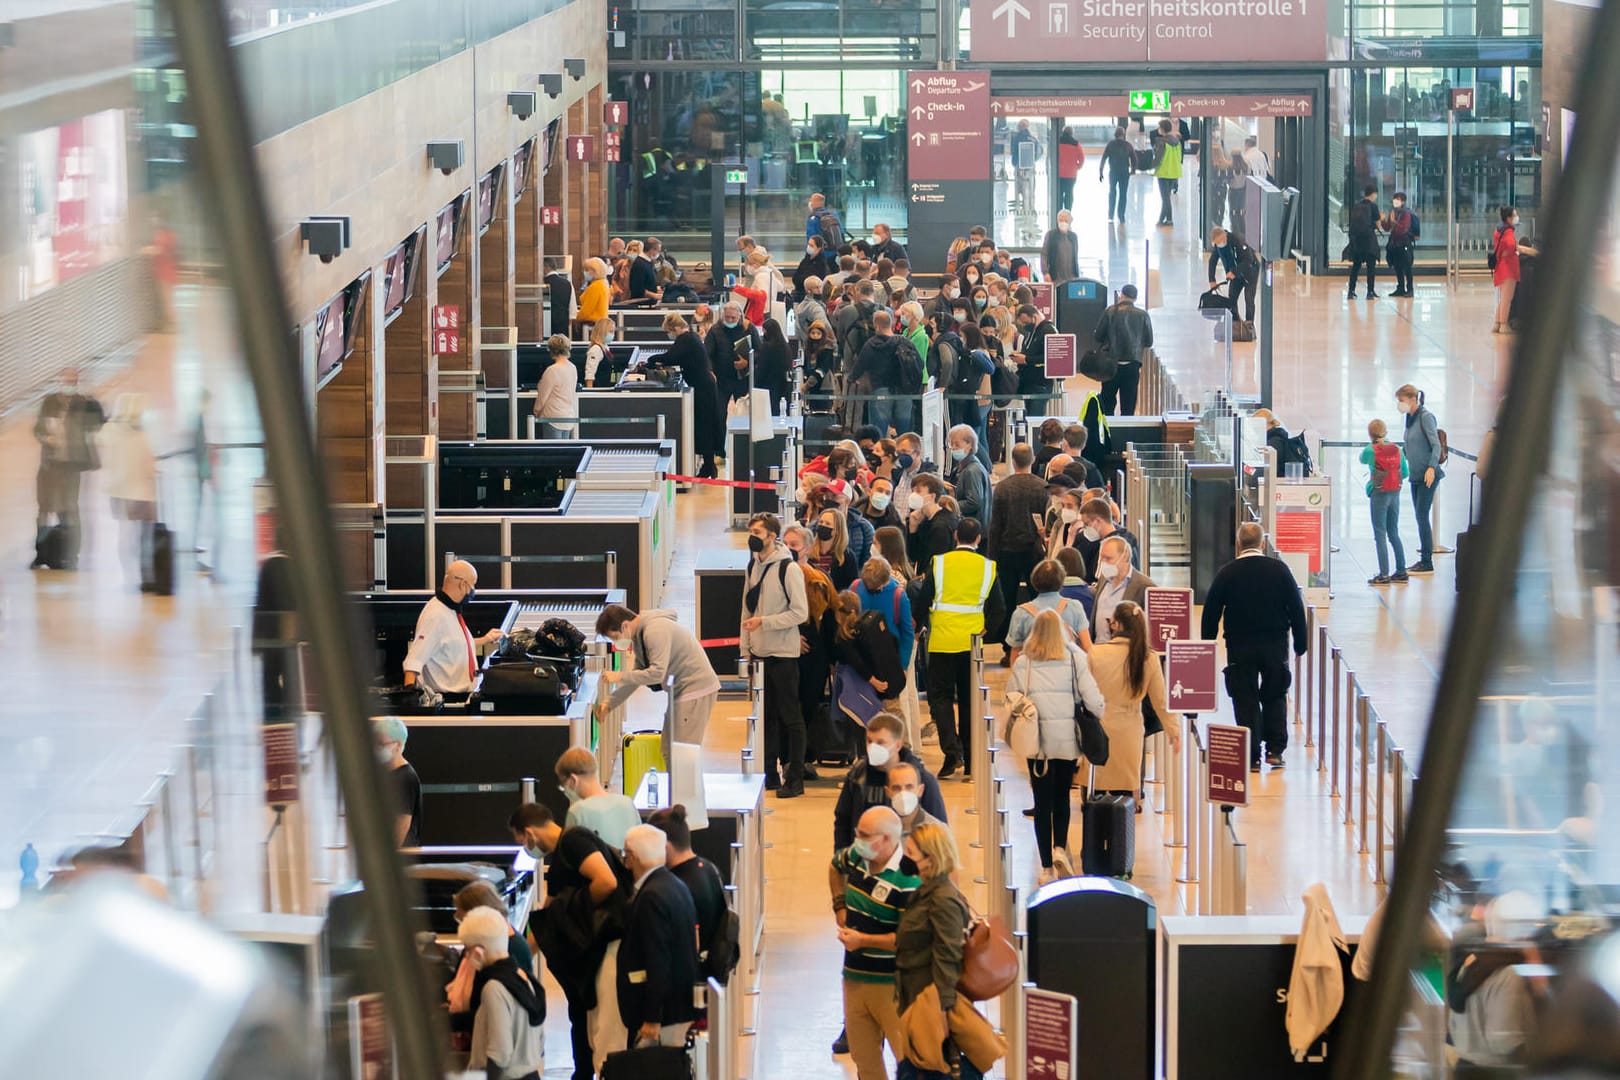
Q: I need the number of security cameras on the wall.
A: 5